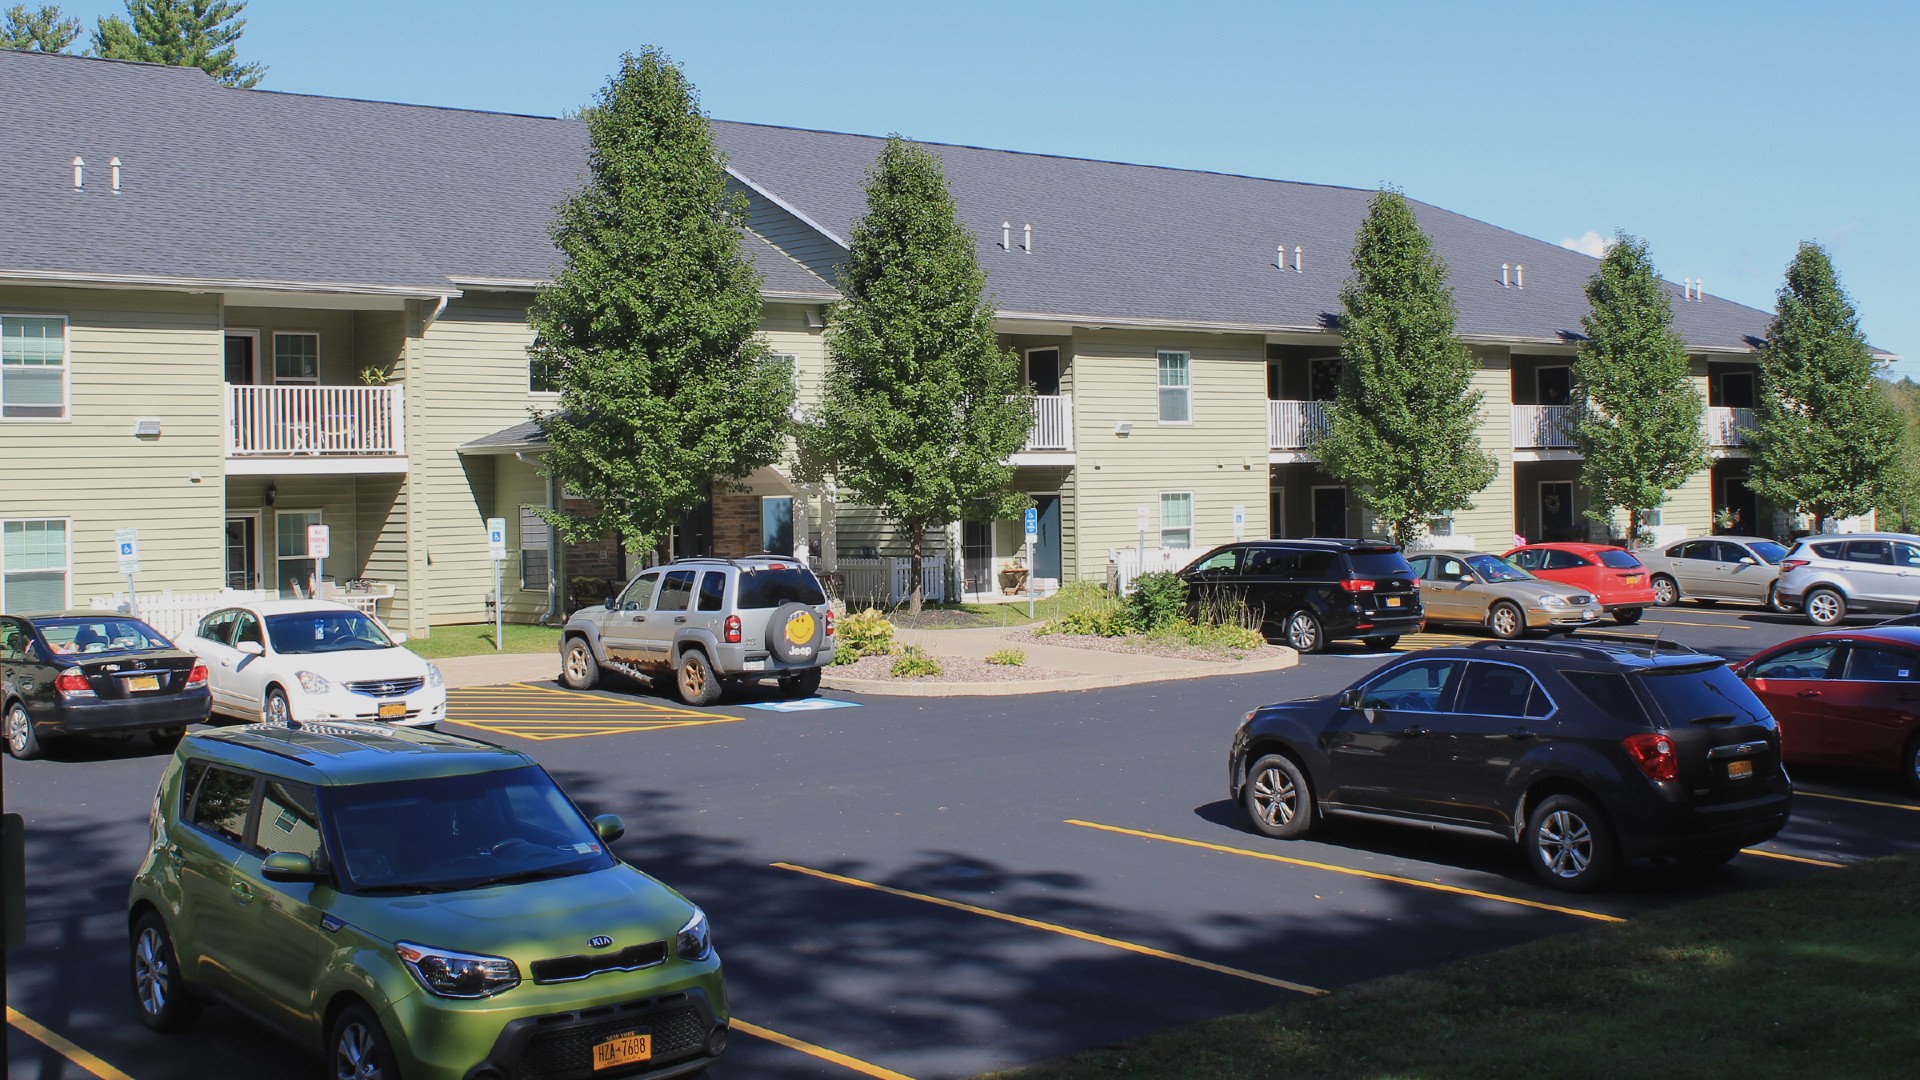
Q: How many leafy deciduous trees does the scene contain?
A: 5